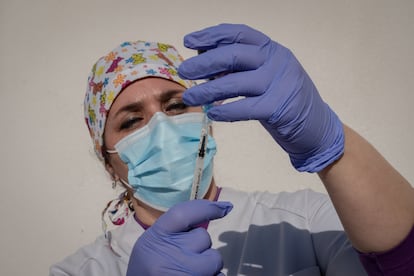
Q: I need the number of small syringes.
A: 1